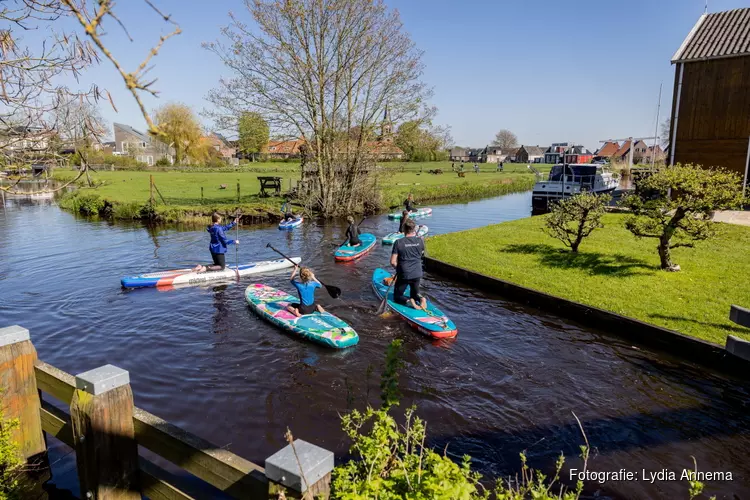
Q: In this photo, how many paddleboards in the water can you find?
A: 7